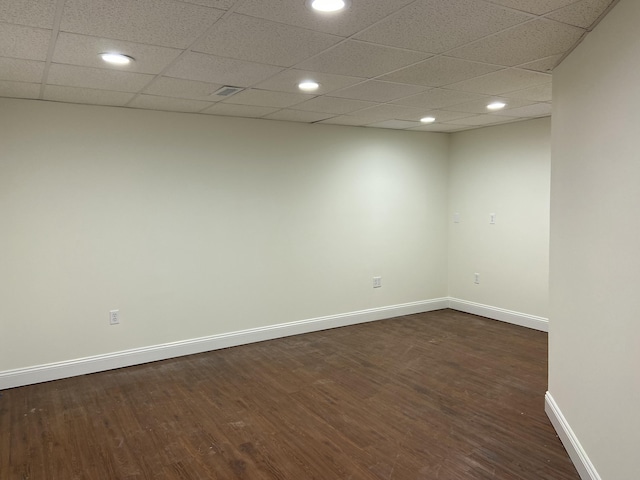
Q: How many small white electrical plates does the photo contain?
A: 5